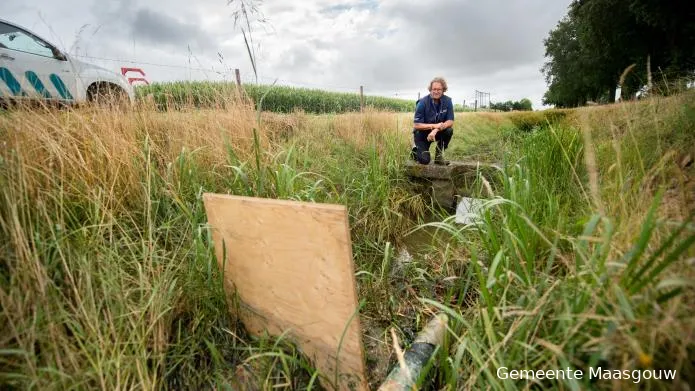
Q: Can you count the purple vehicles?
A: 0